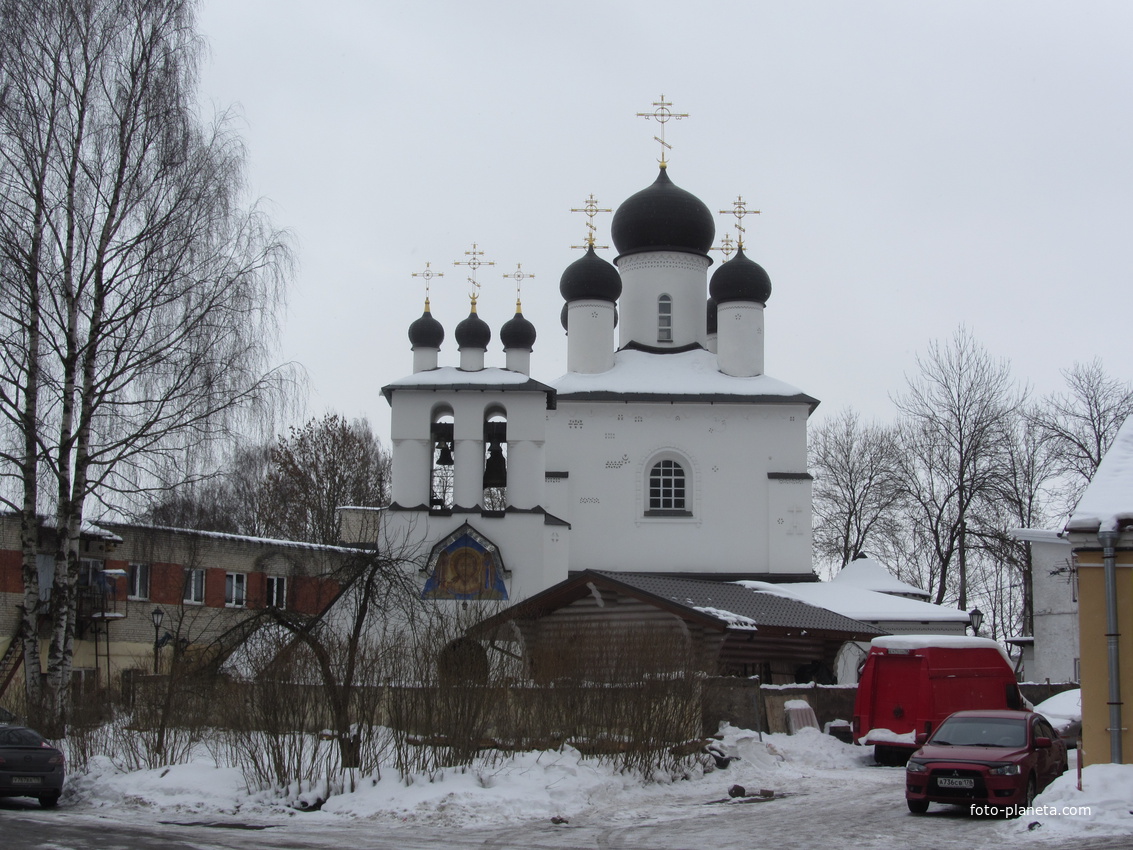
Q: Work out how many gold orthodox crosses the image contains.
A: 8